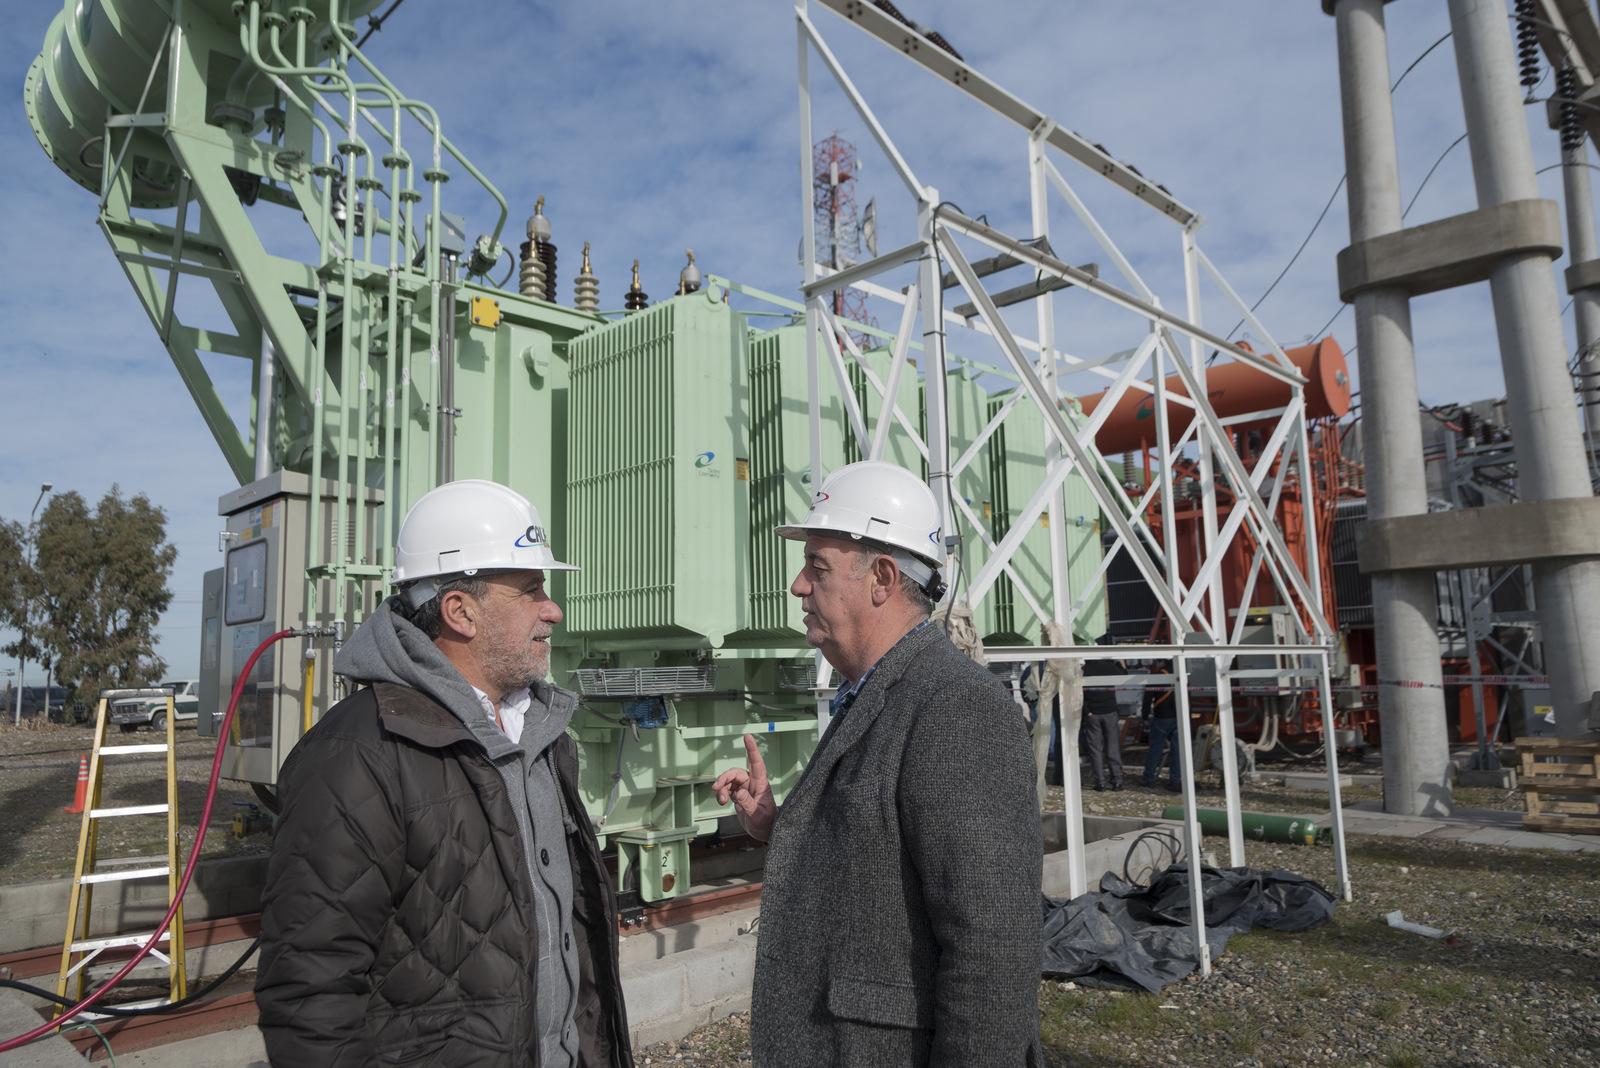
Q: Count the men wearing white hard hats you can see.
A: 2